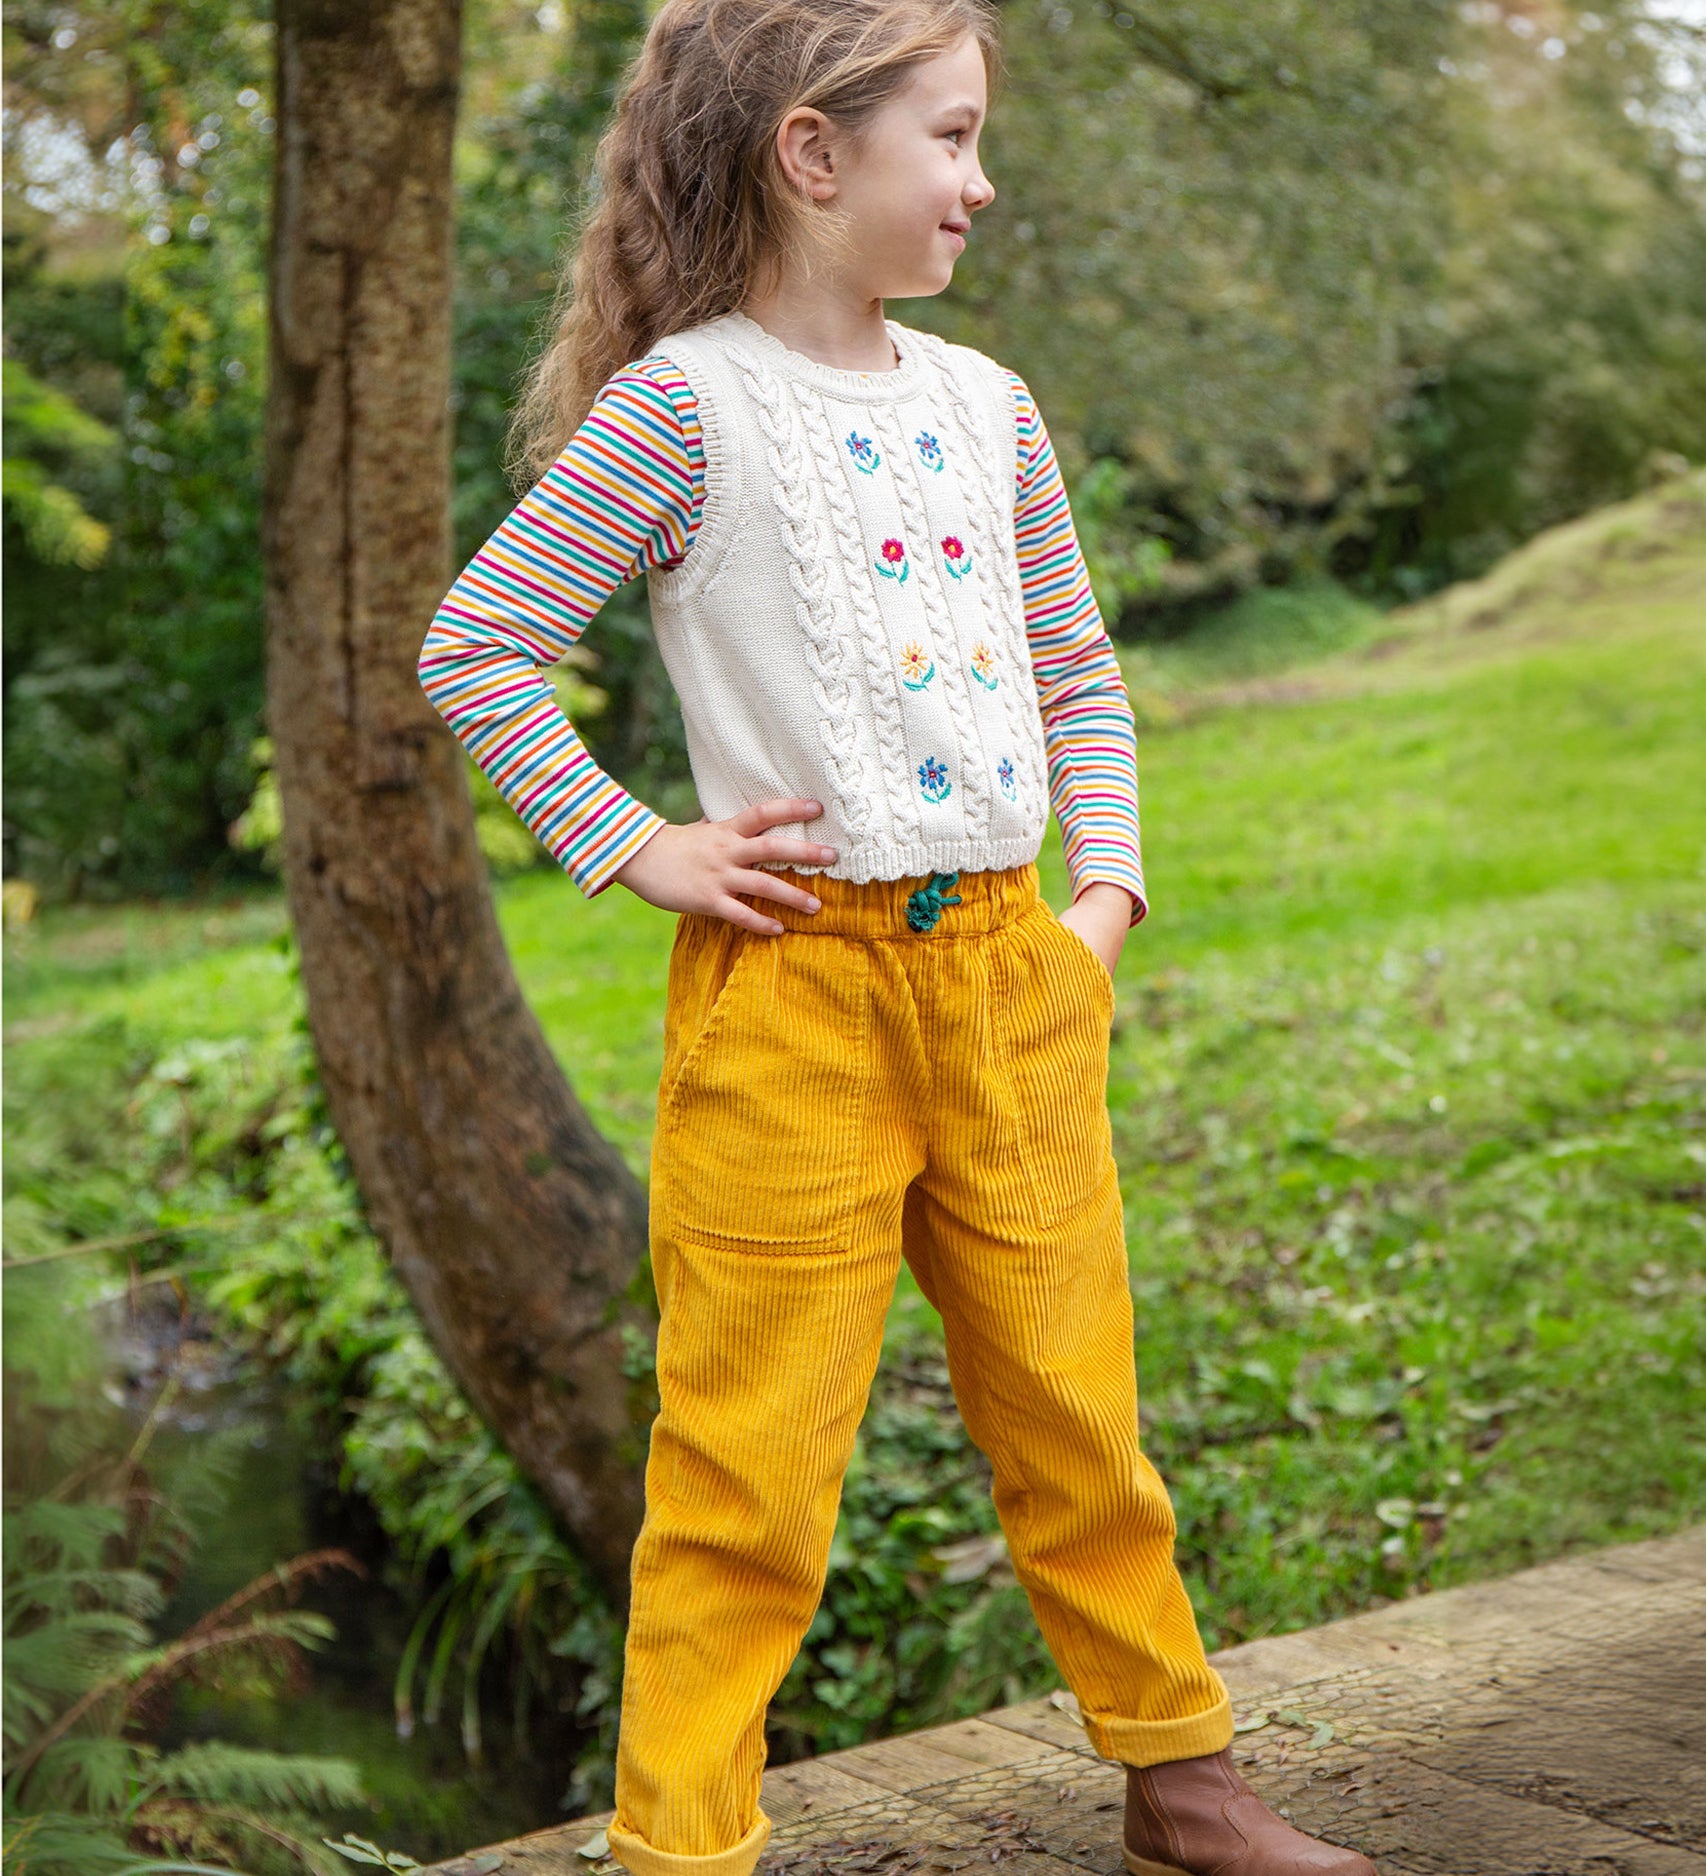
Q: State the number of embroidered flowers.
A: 8